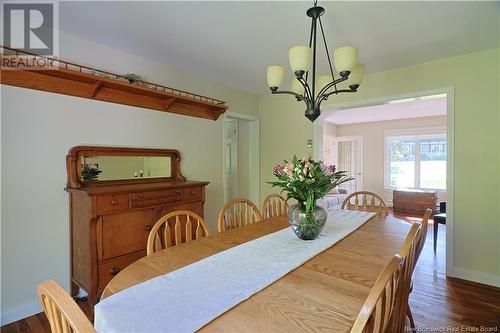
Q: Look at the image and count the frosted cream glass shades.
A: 6